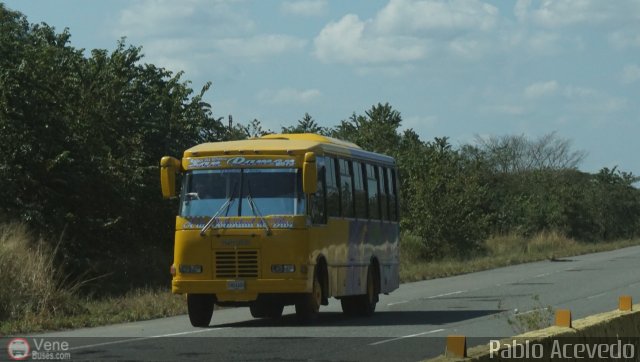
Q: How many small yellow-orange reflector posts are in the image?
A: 3